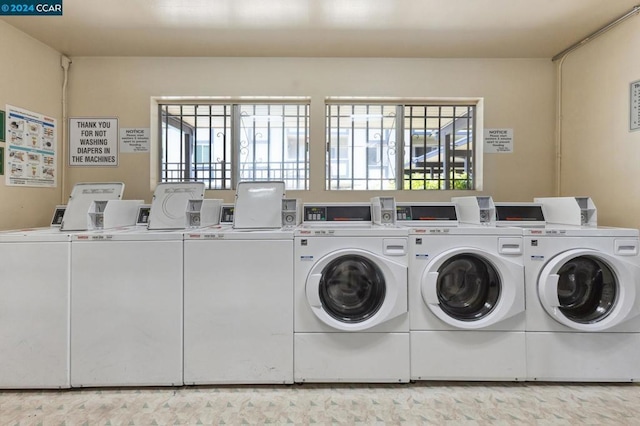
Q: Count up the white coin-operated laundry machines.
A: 6